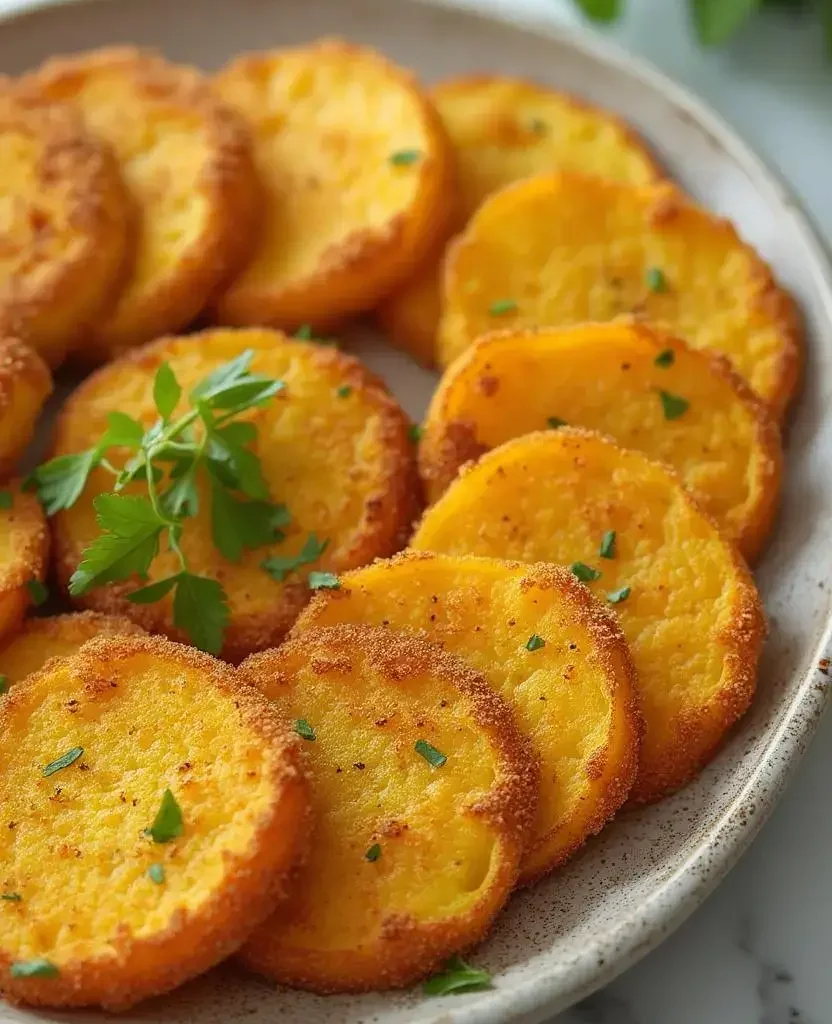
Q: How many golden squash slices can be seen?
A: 14